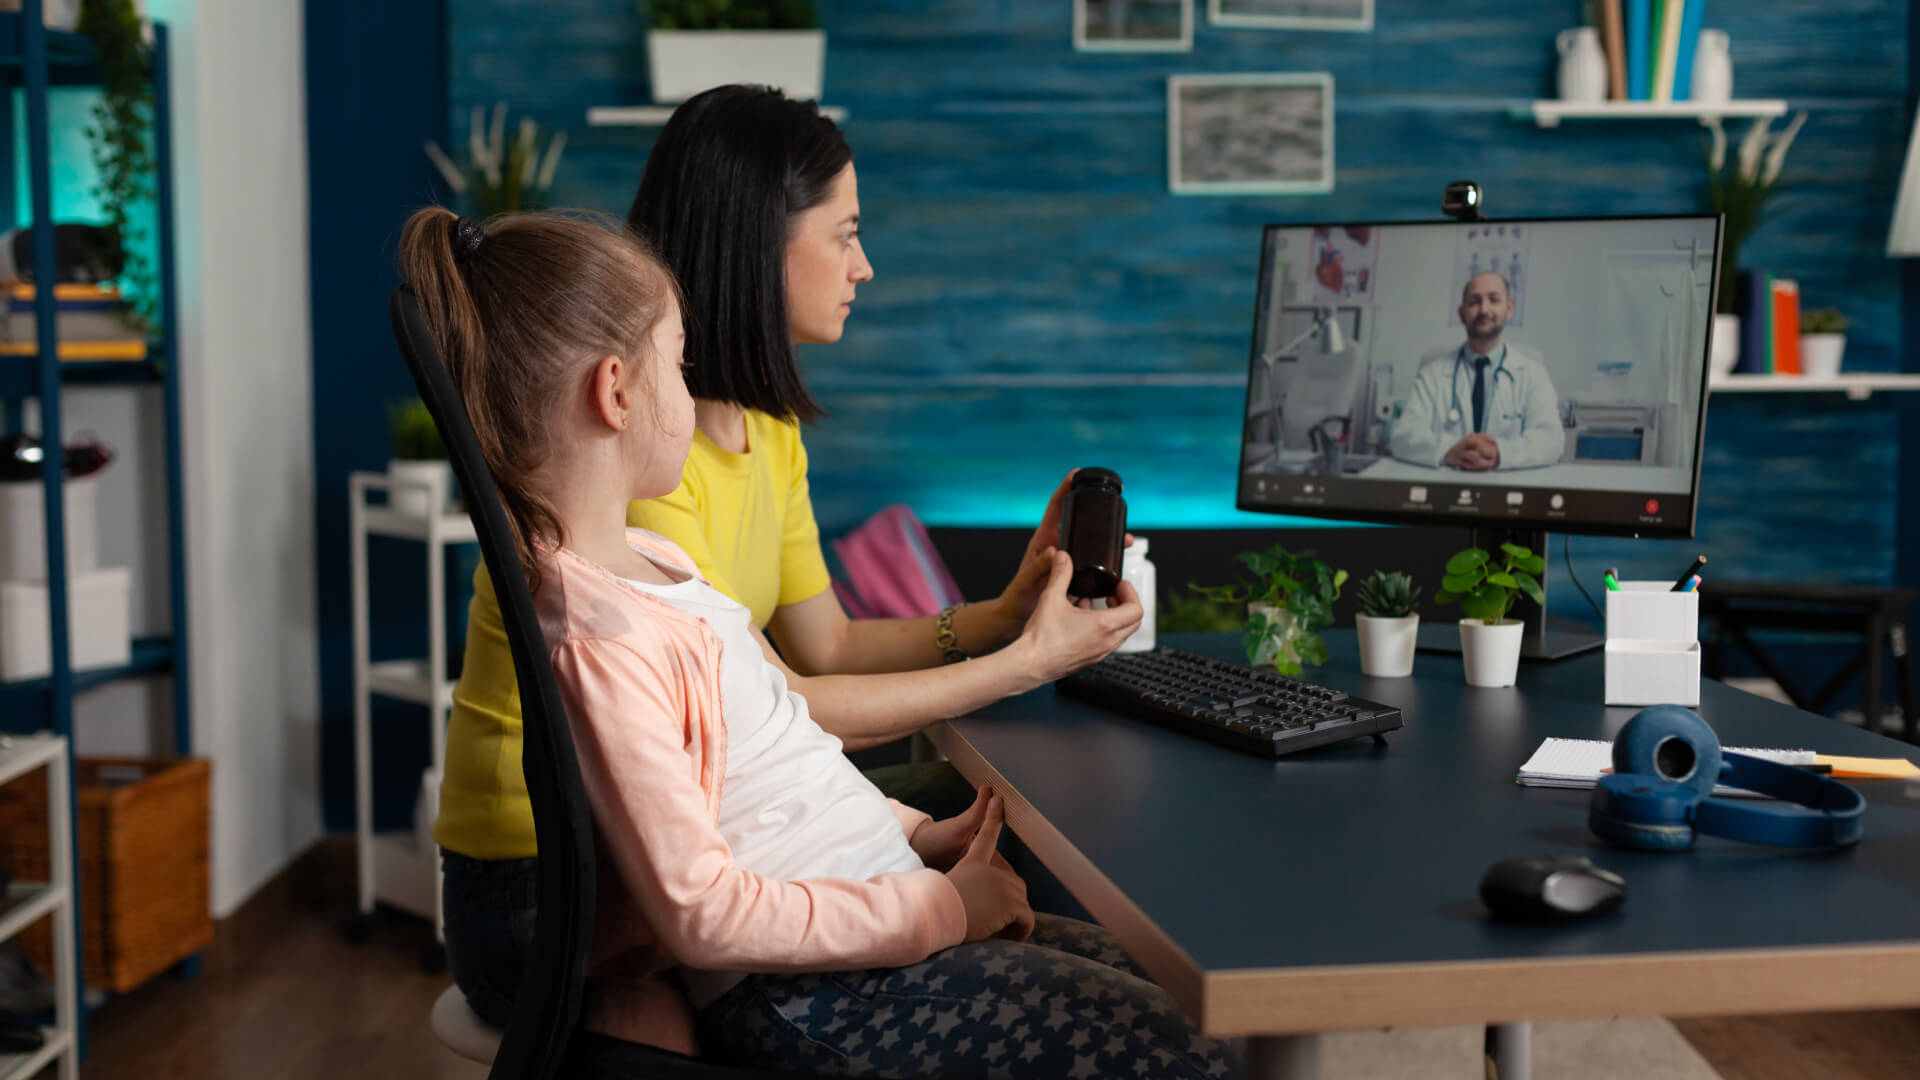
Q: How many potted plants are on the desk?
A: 3